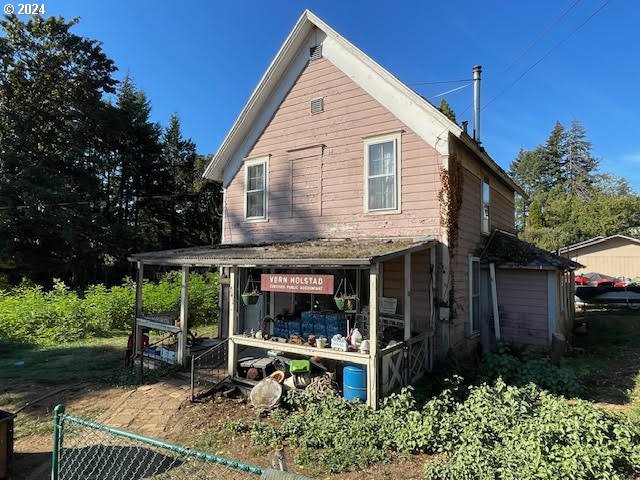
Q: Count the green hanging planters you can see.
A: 2